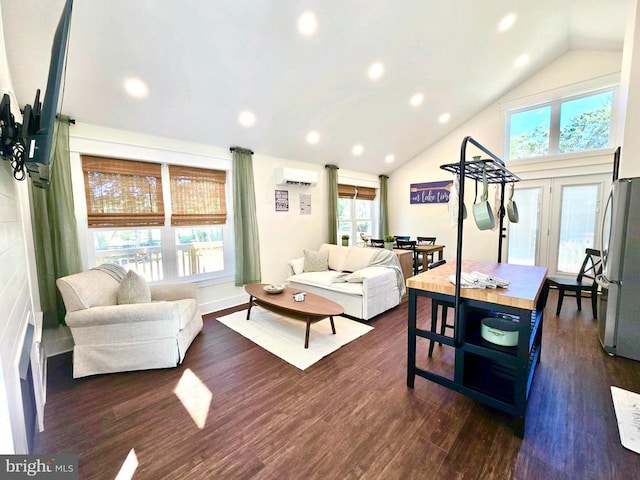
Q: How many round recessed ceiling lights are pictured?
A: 11